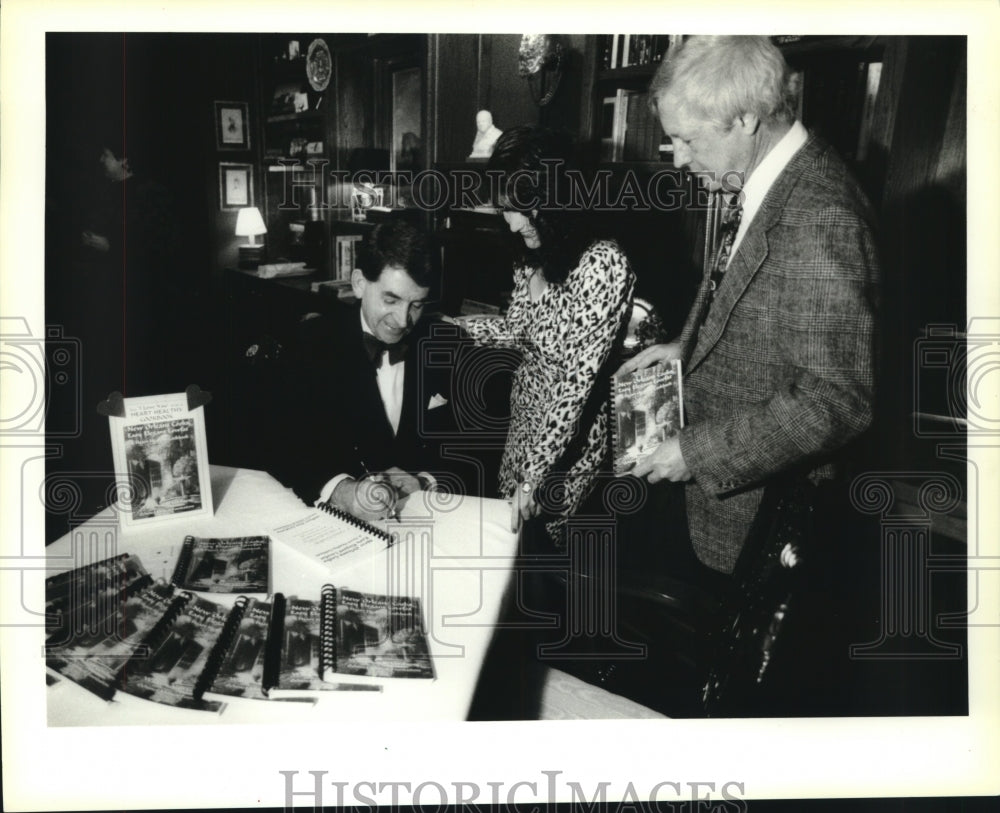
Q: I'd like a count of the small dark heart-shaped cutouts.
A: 2